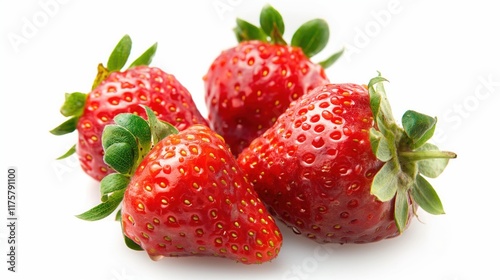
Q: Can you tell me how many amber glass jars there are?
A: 0